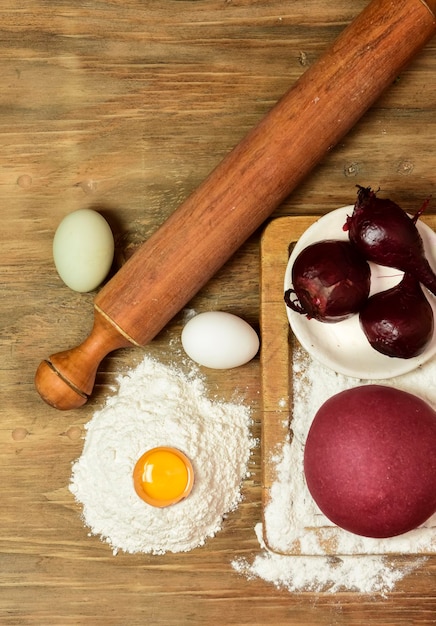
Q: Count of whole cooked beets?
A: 3